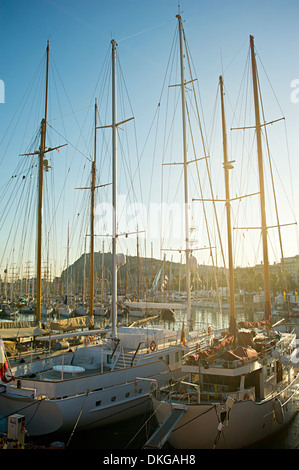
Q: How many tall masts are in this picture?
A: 6